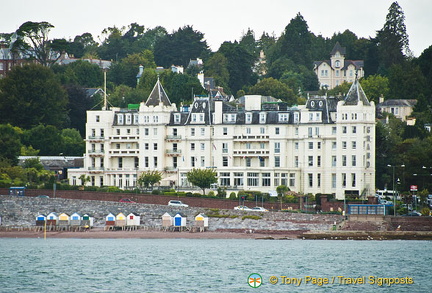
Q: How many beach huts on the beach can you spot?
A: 11